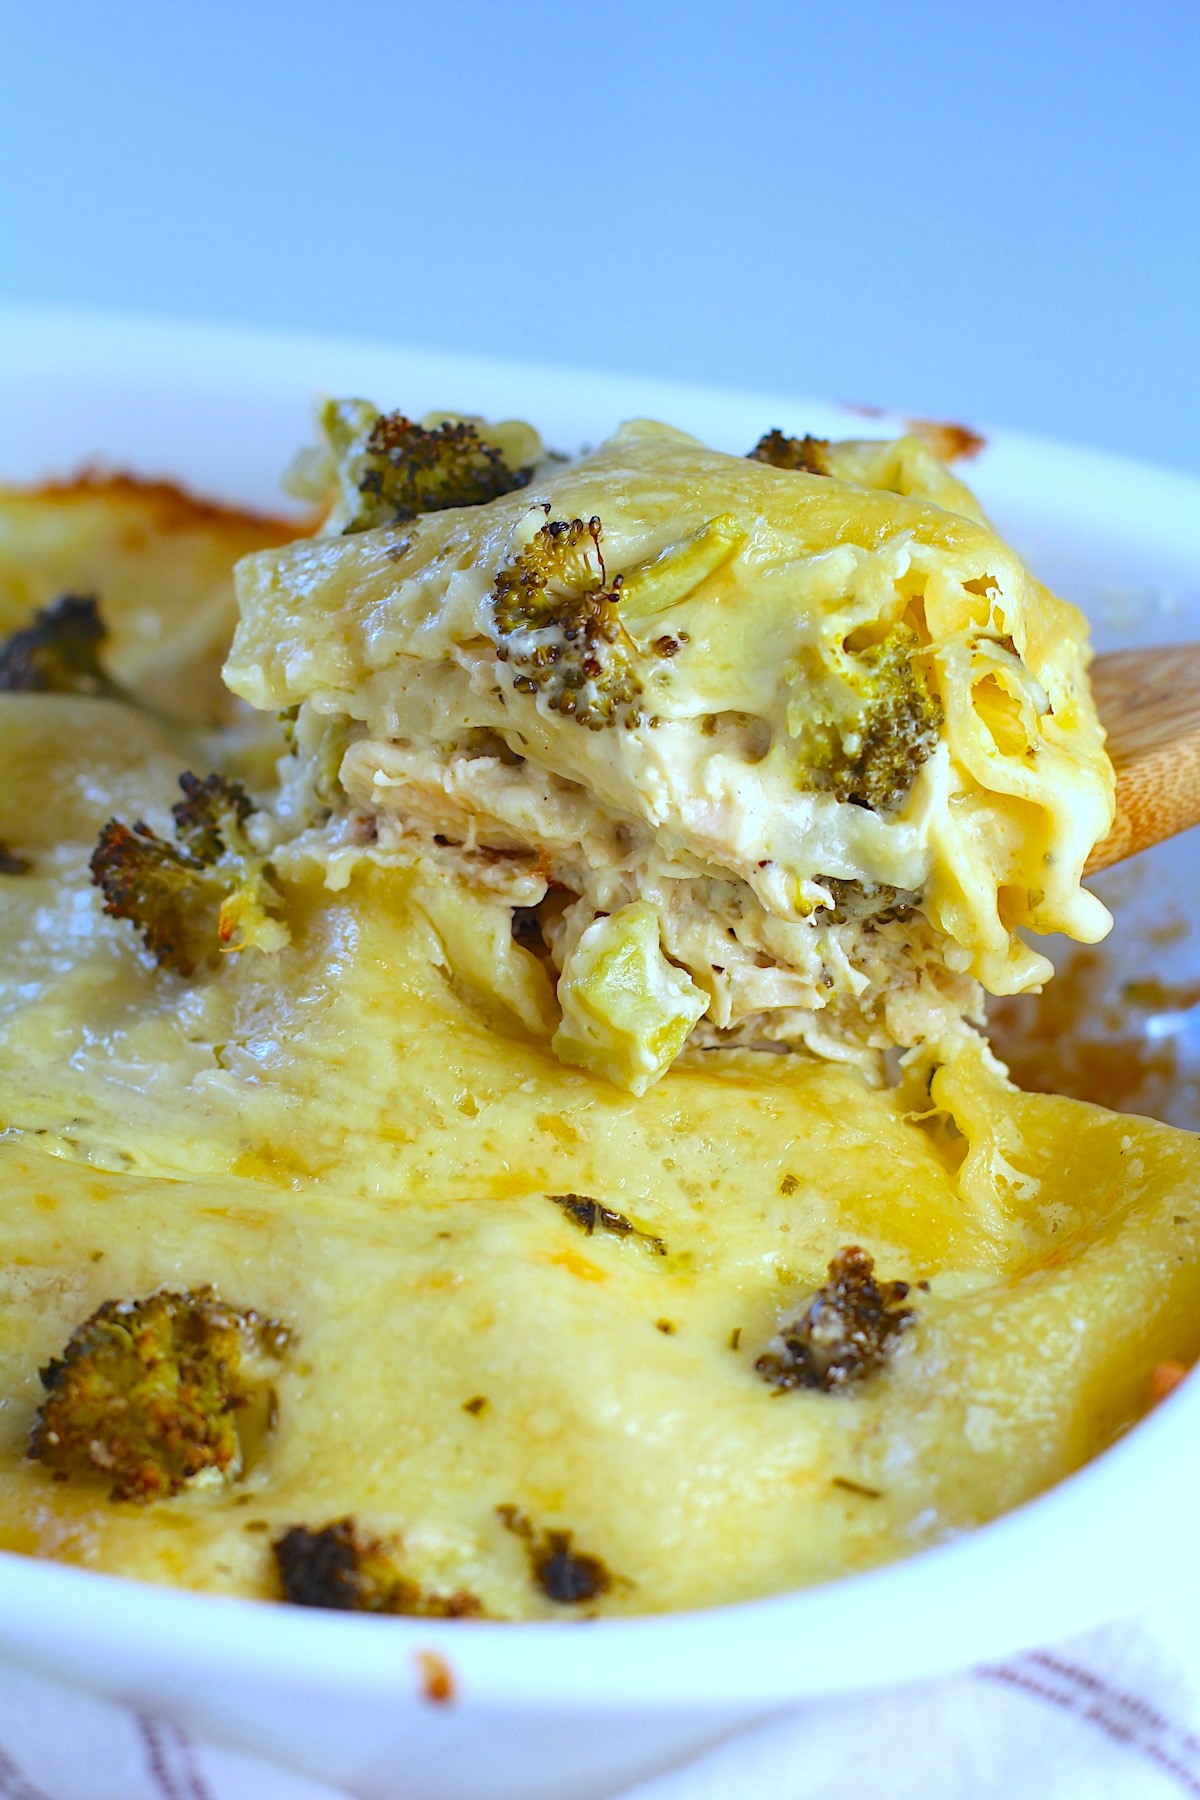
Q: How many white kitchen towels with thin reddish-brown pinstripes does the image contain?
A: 1